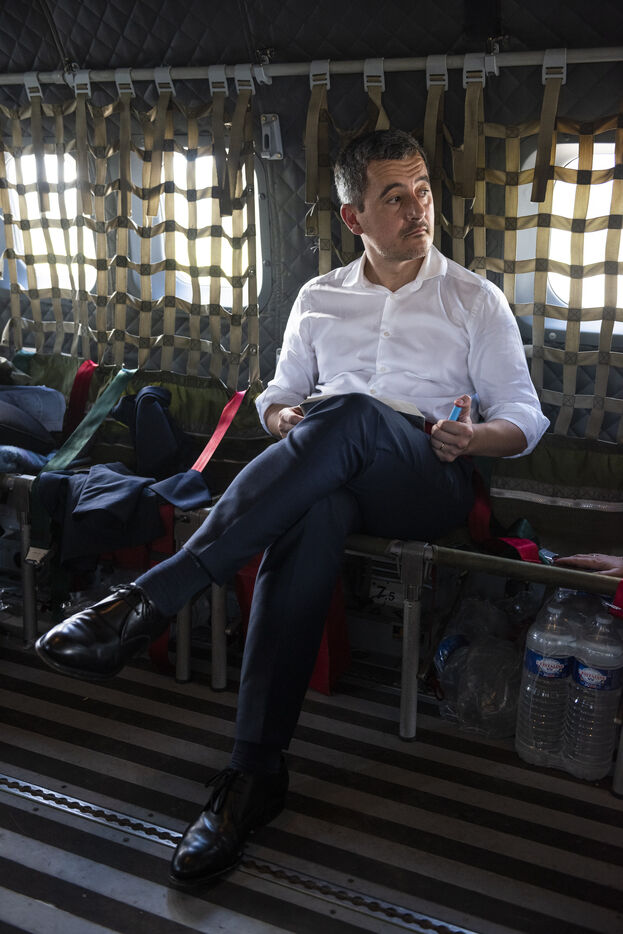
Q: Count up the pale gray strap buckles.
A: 11